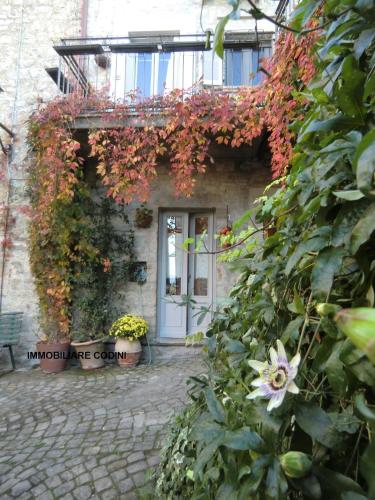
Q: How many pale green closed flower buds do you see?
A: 3